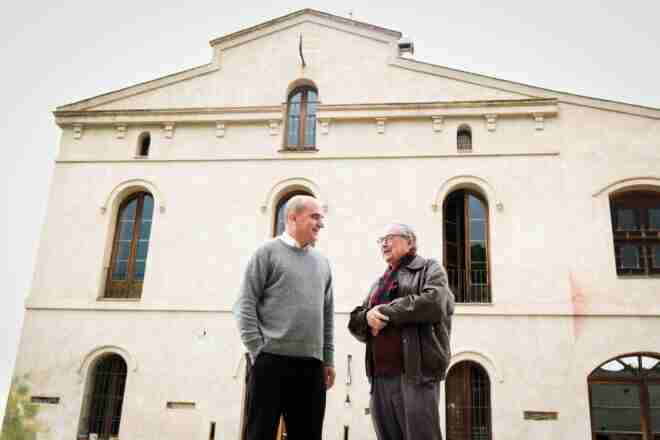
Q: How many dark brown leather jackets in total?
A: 1